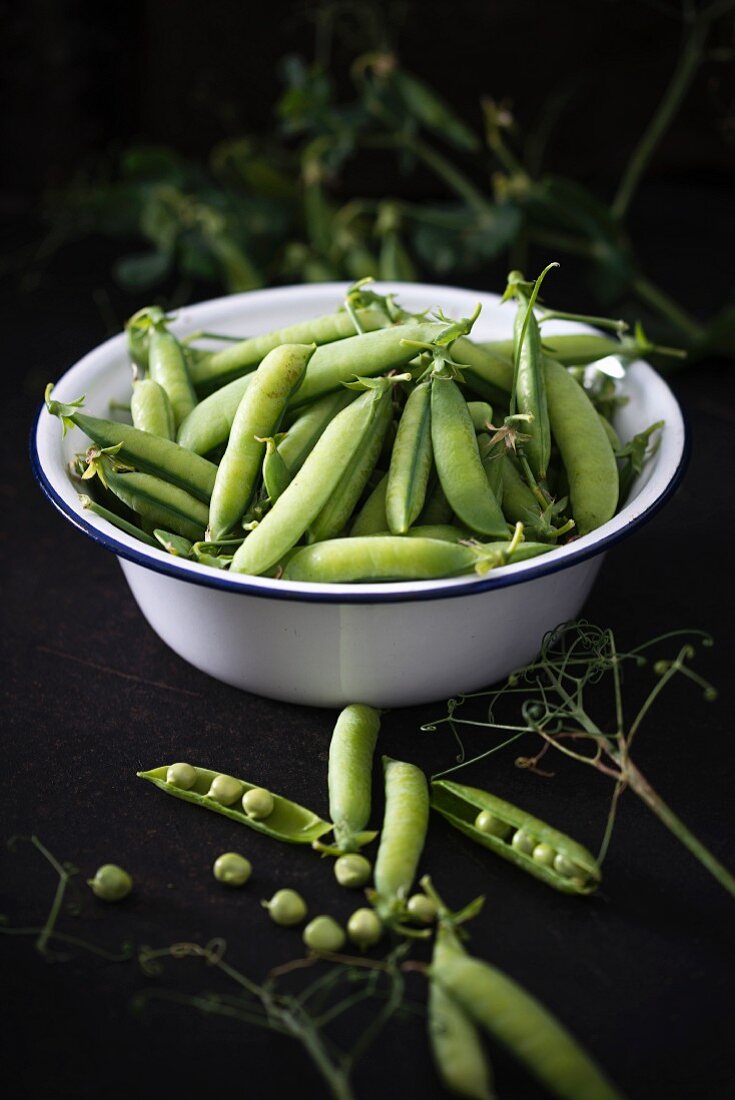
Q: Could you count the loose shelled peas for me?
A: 7